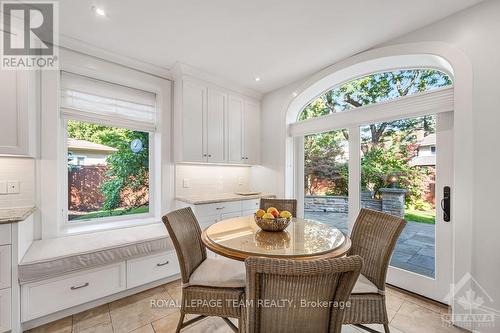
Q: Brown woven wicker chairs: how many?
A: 4